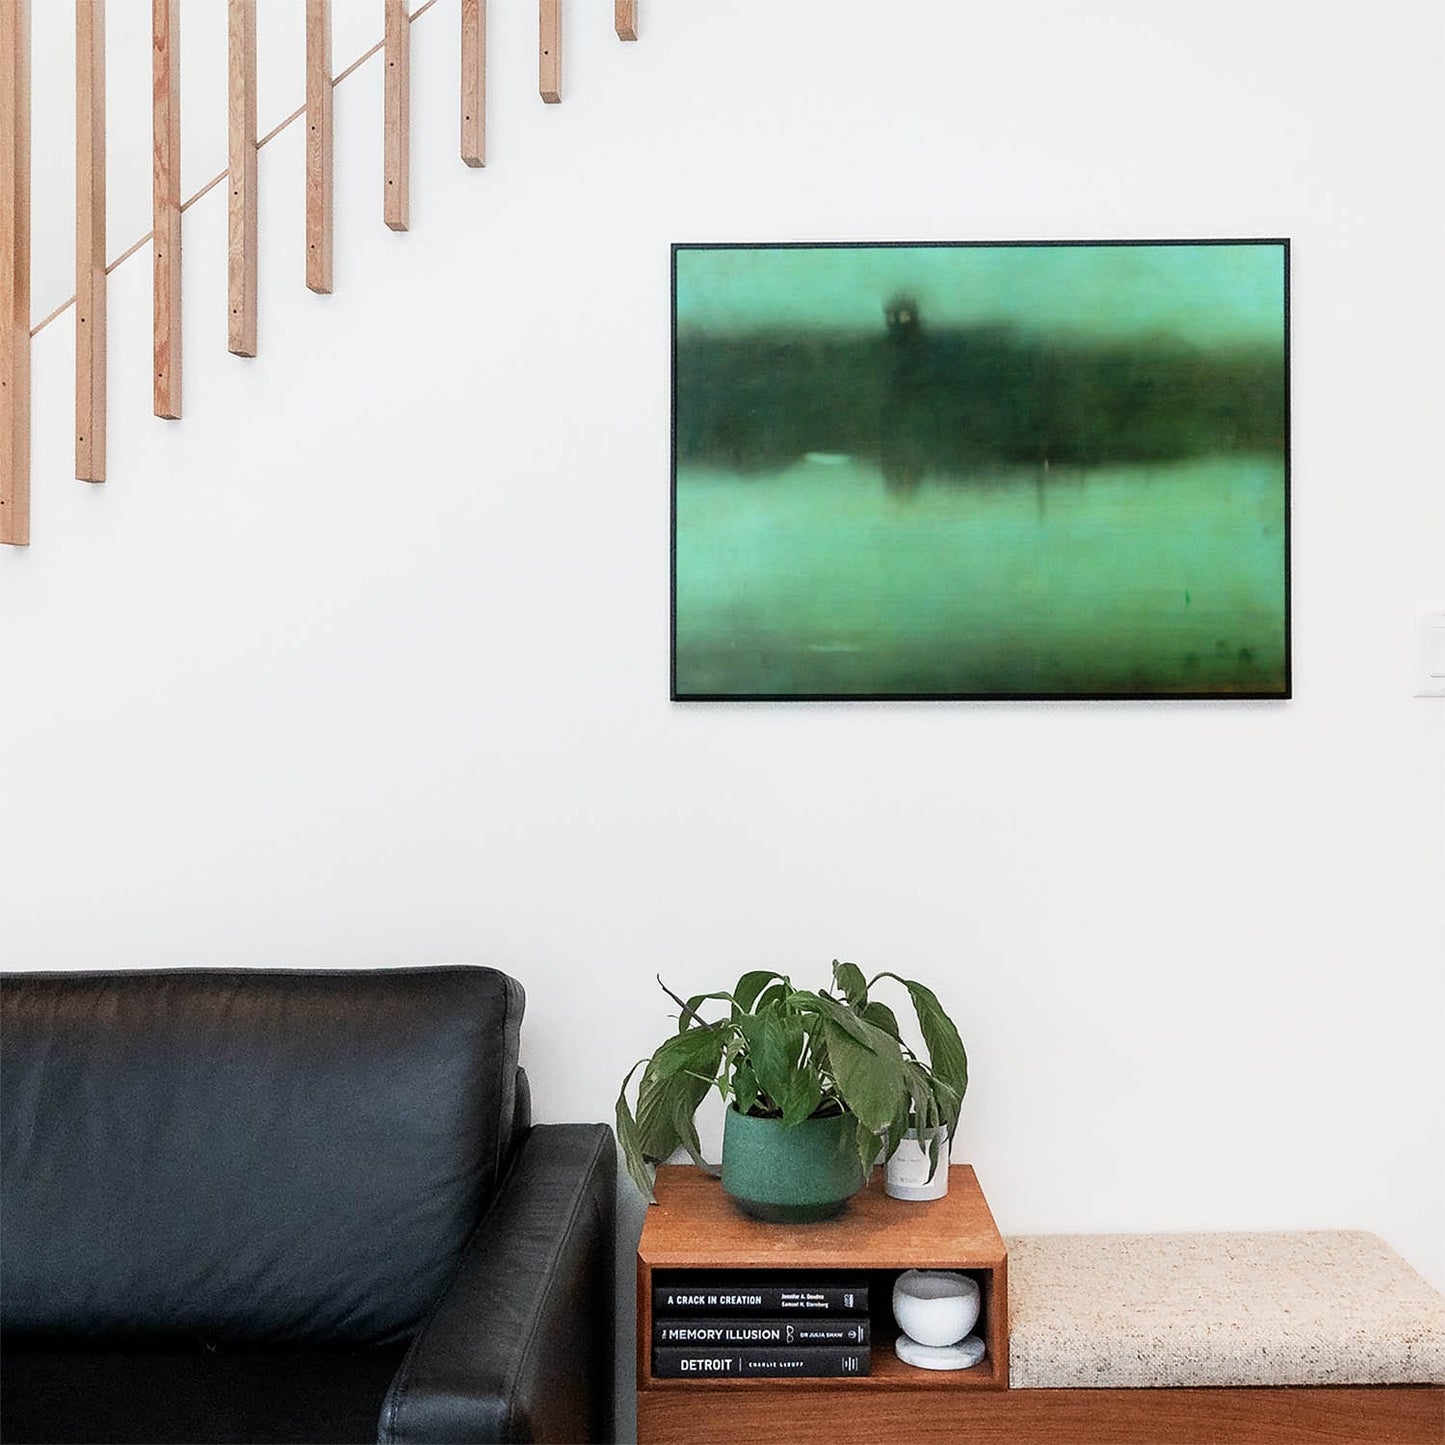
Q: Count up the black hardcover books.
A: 3